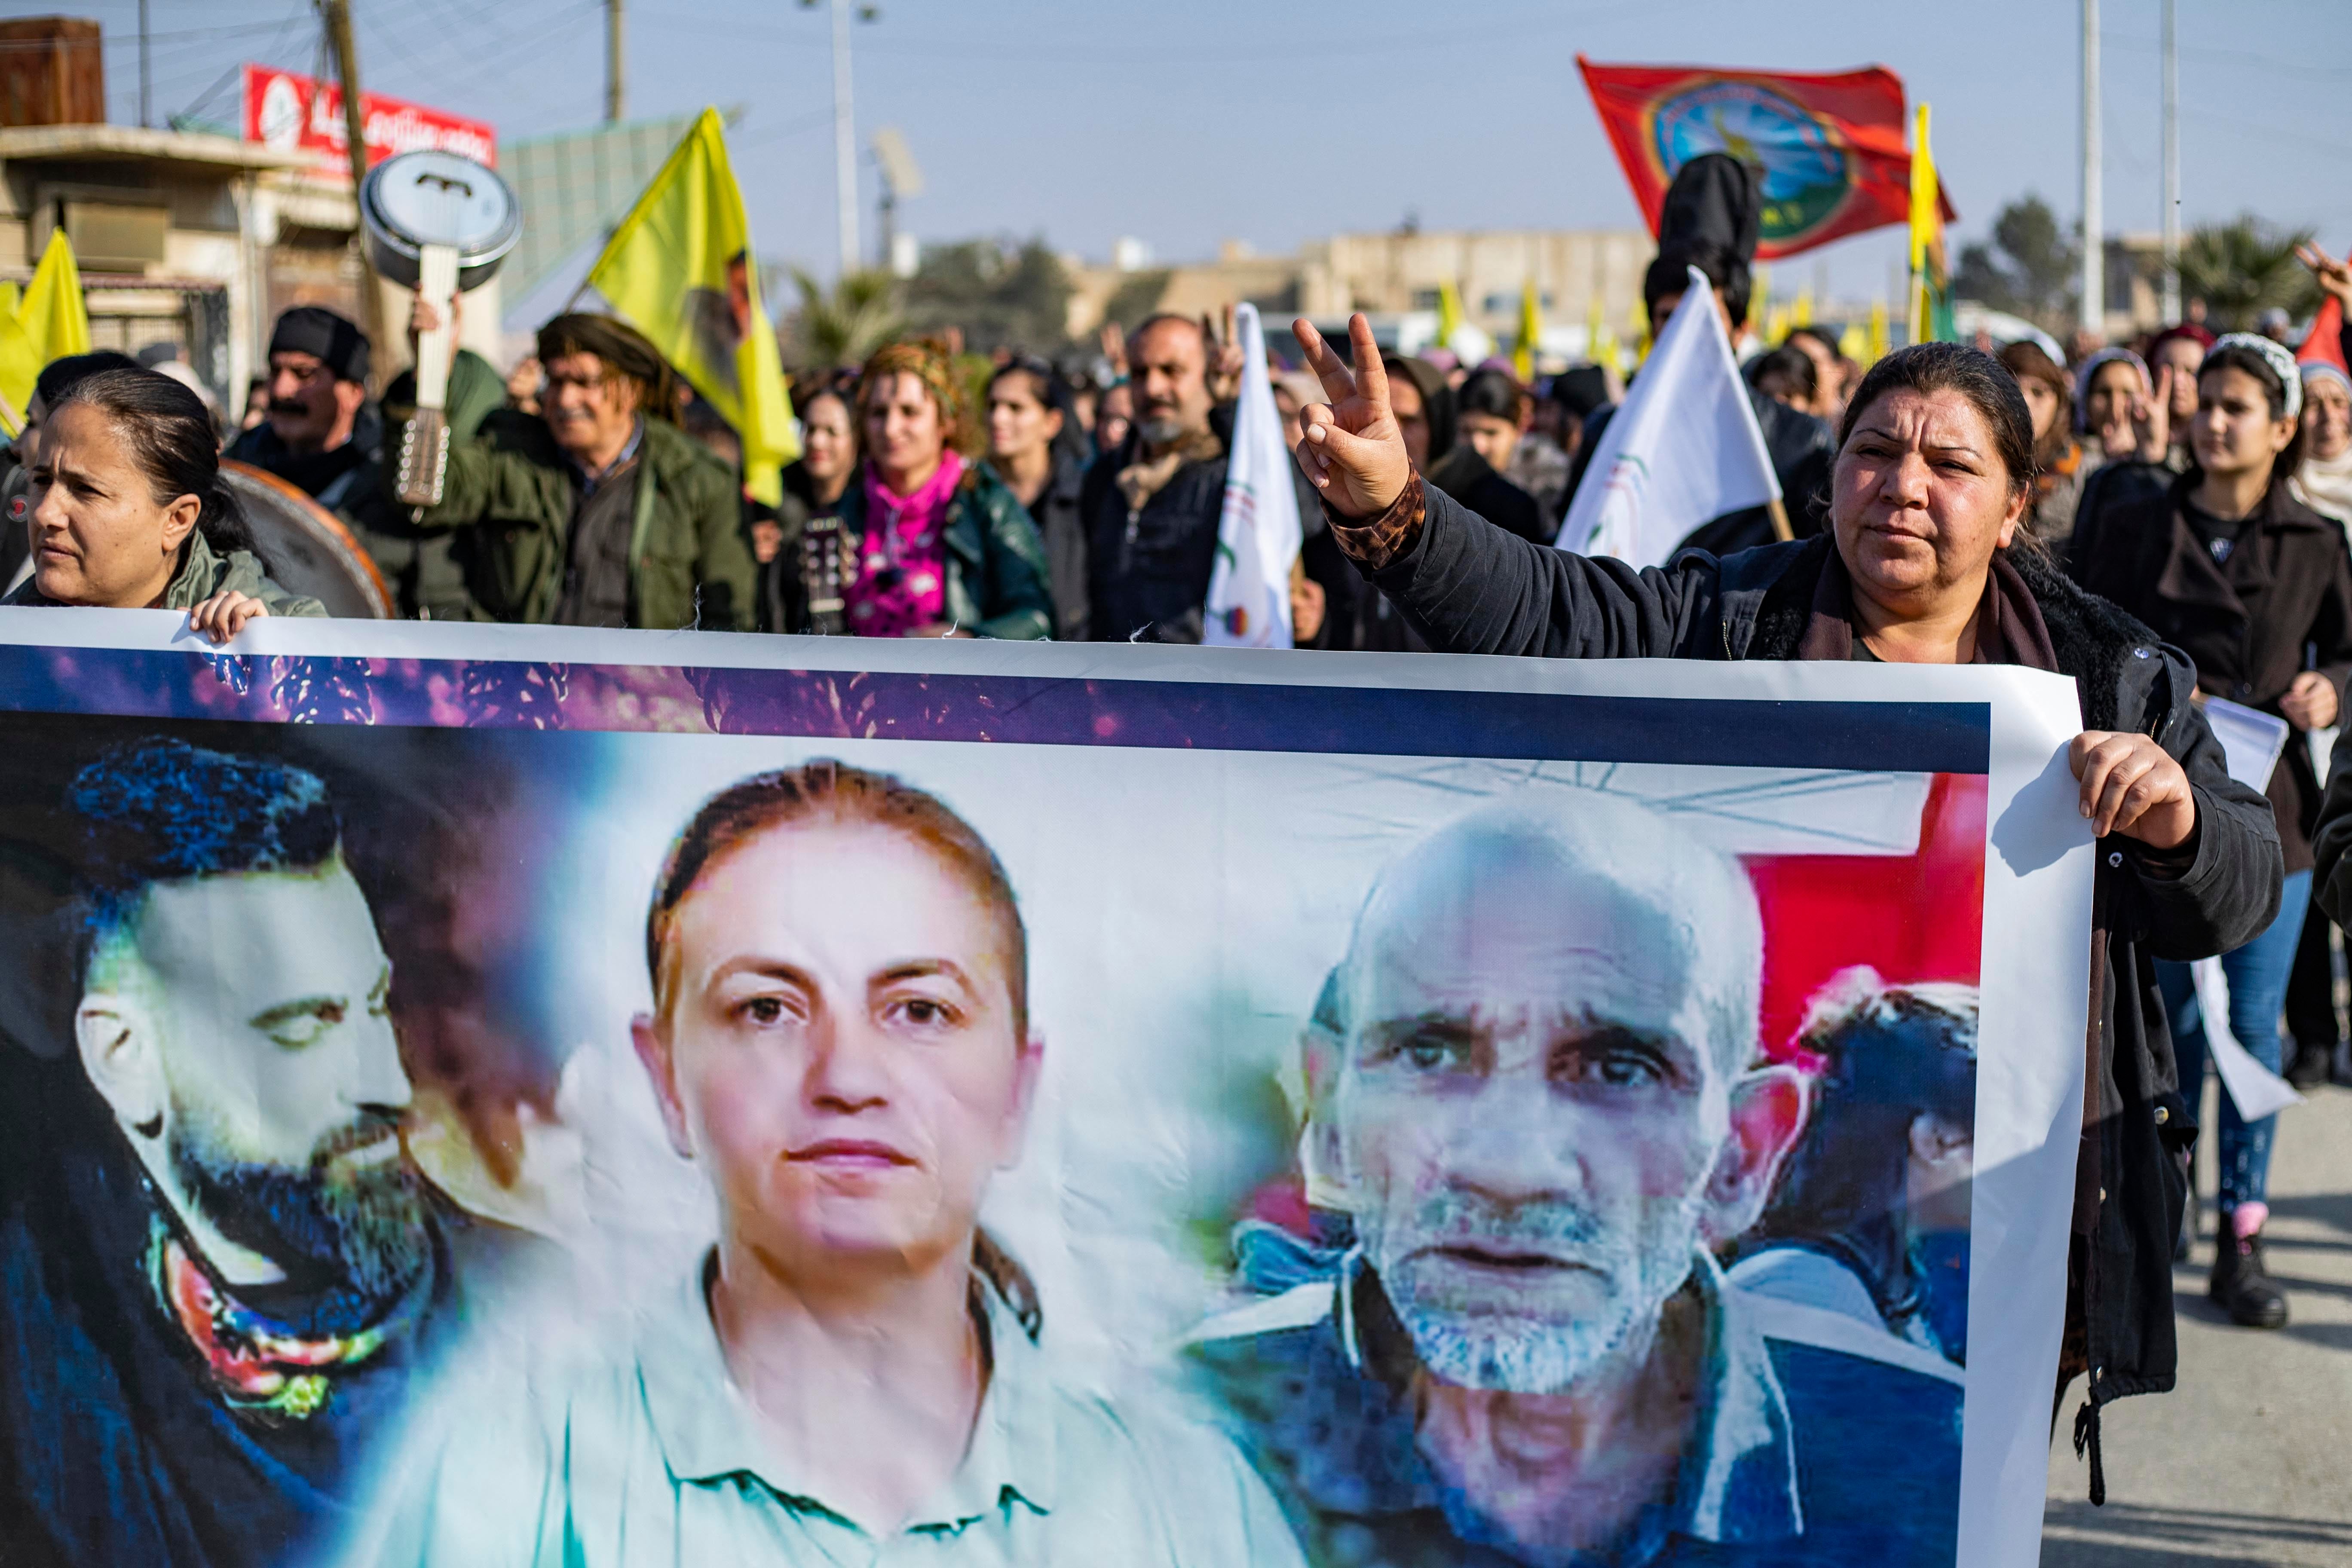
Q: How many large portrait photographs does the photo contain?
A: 3